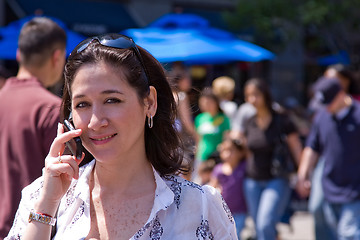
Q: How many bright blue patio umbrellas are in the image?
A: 2